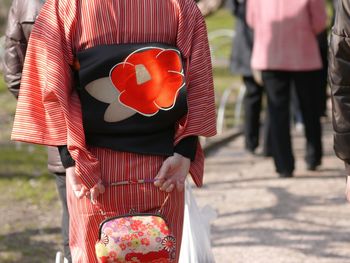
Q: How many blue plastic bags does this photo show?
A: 0